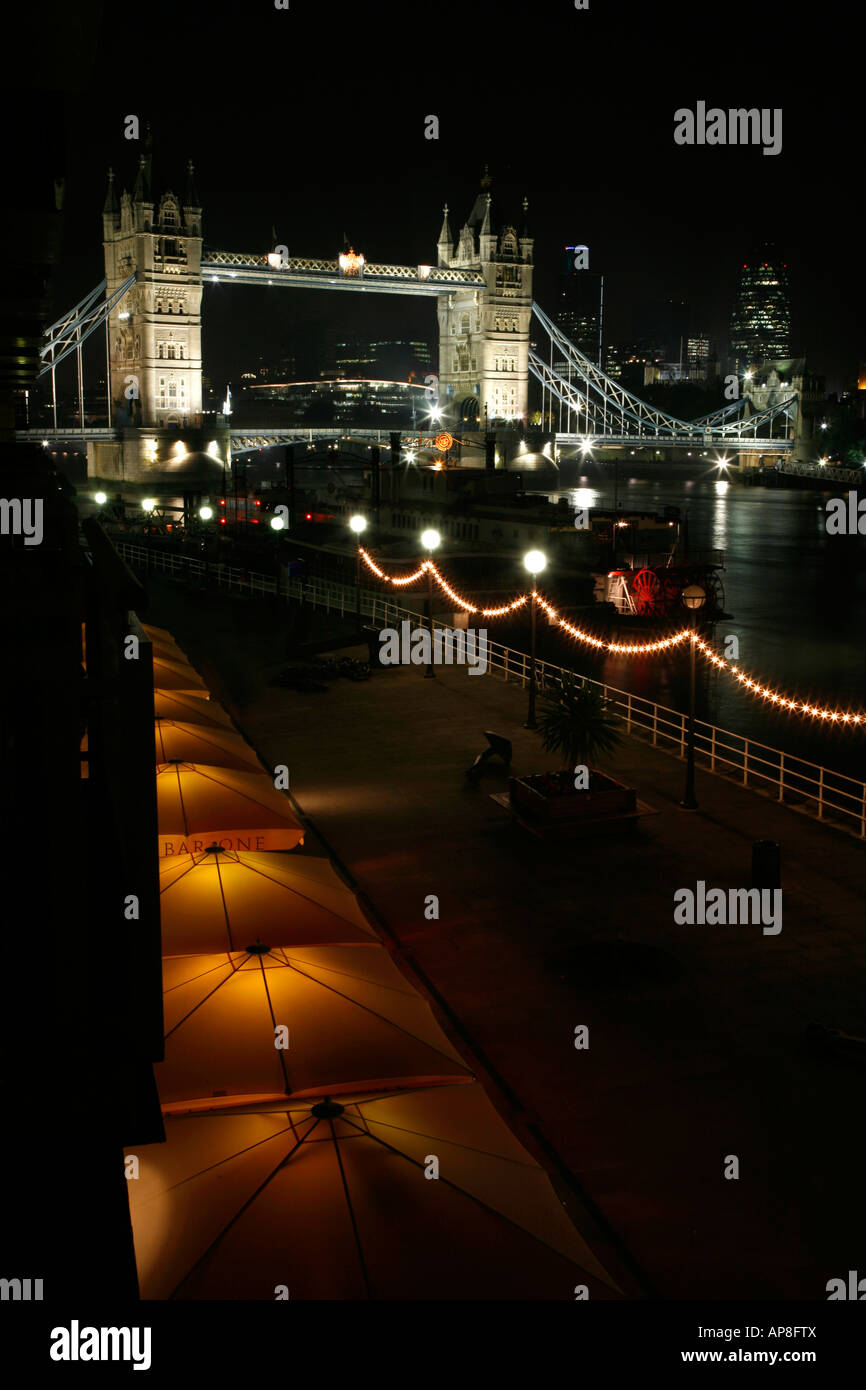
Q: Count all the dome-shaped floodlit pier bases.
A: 2